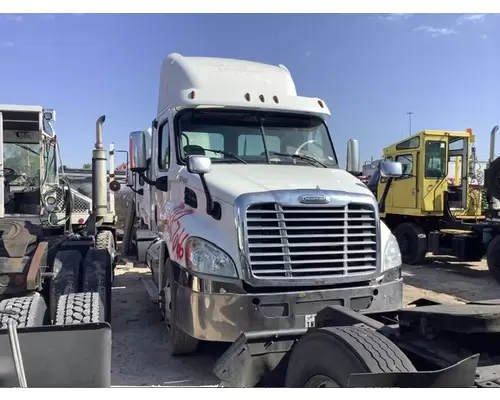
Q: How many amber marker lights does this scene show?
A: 5